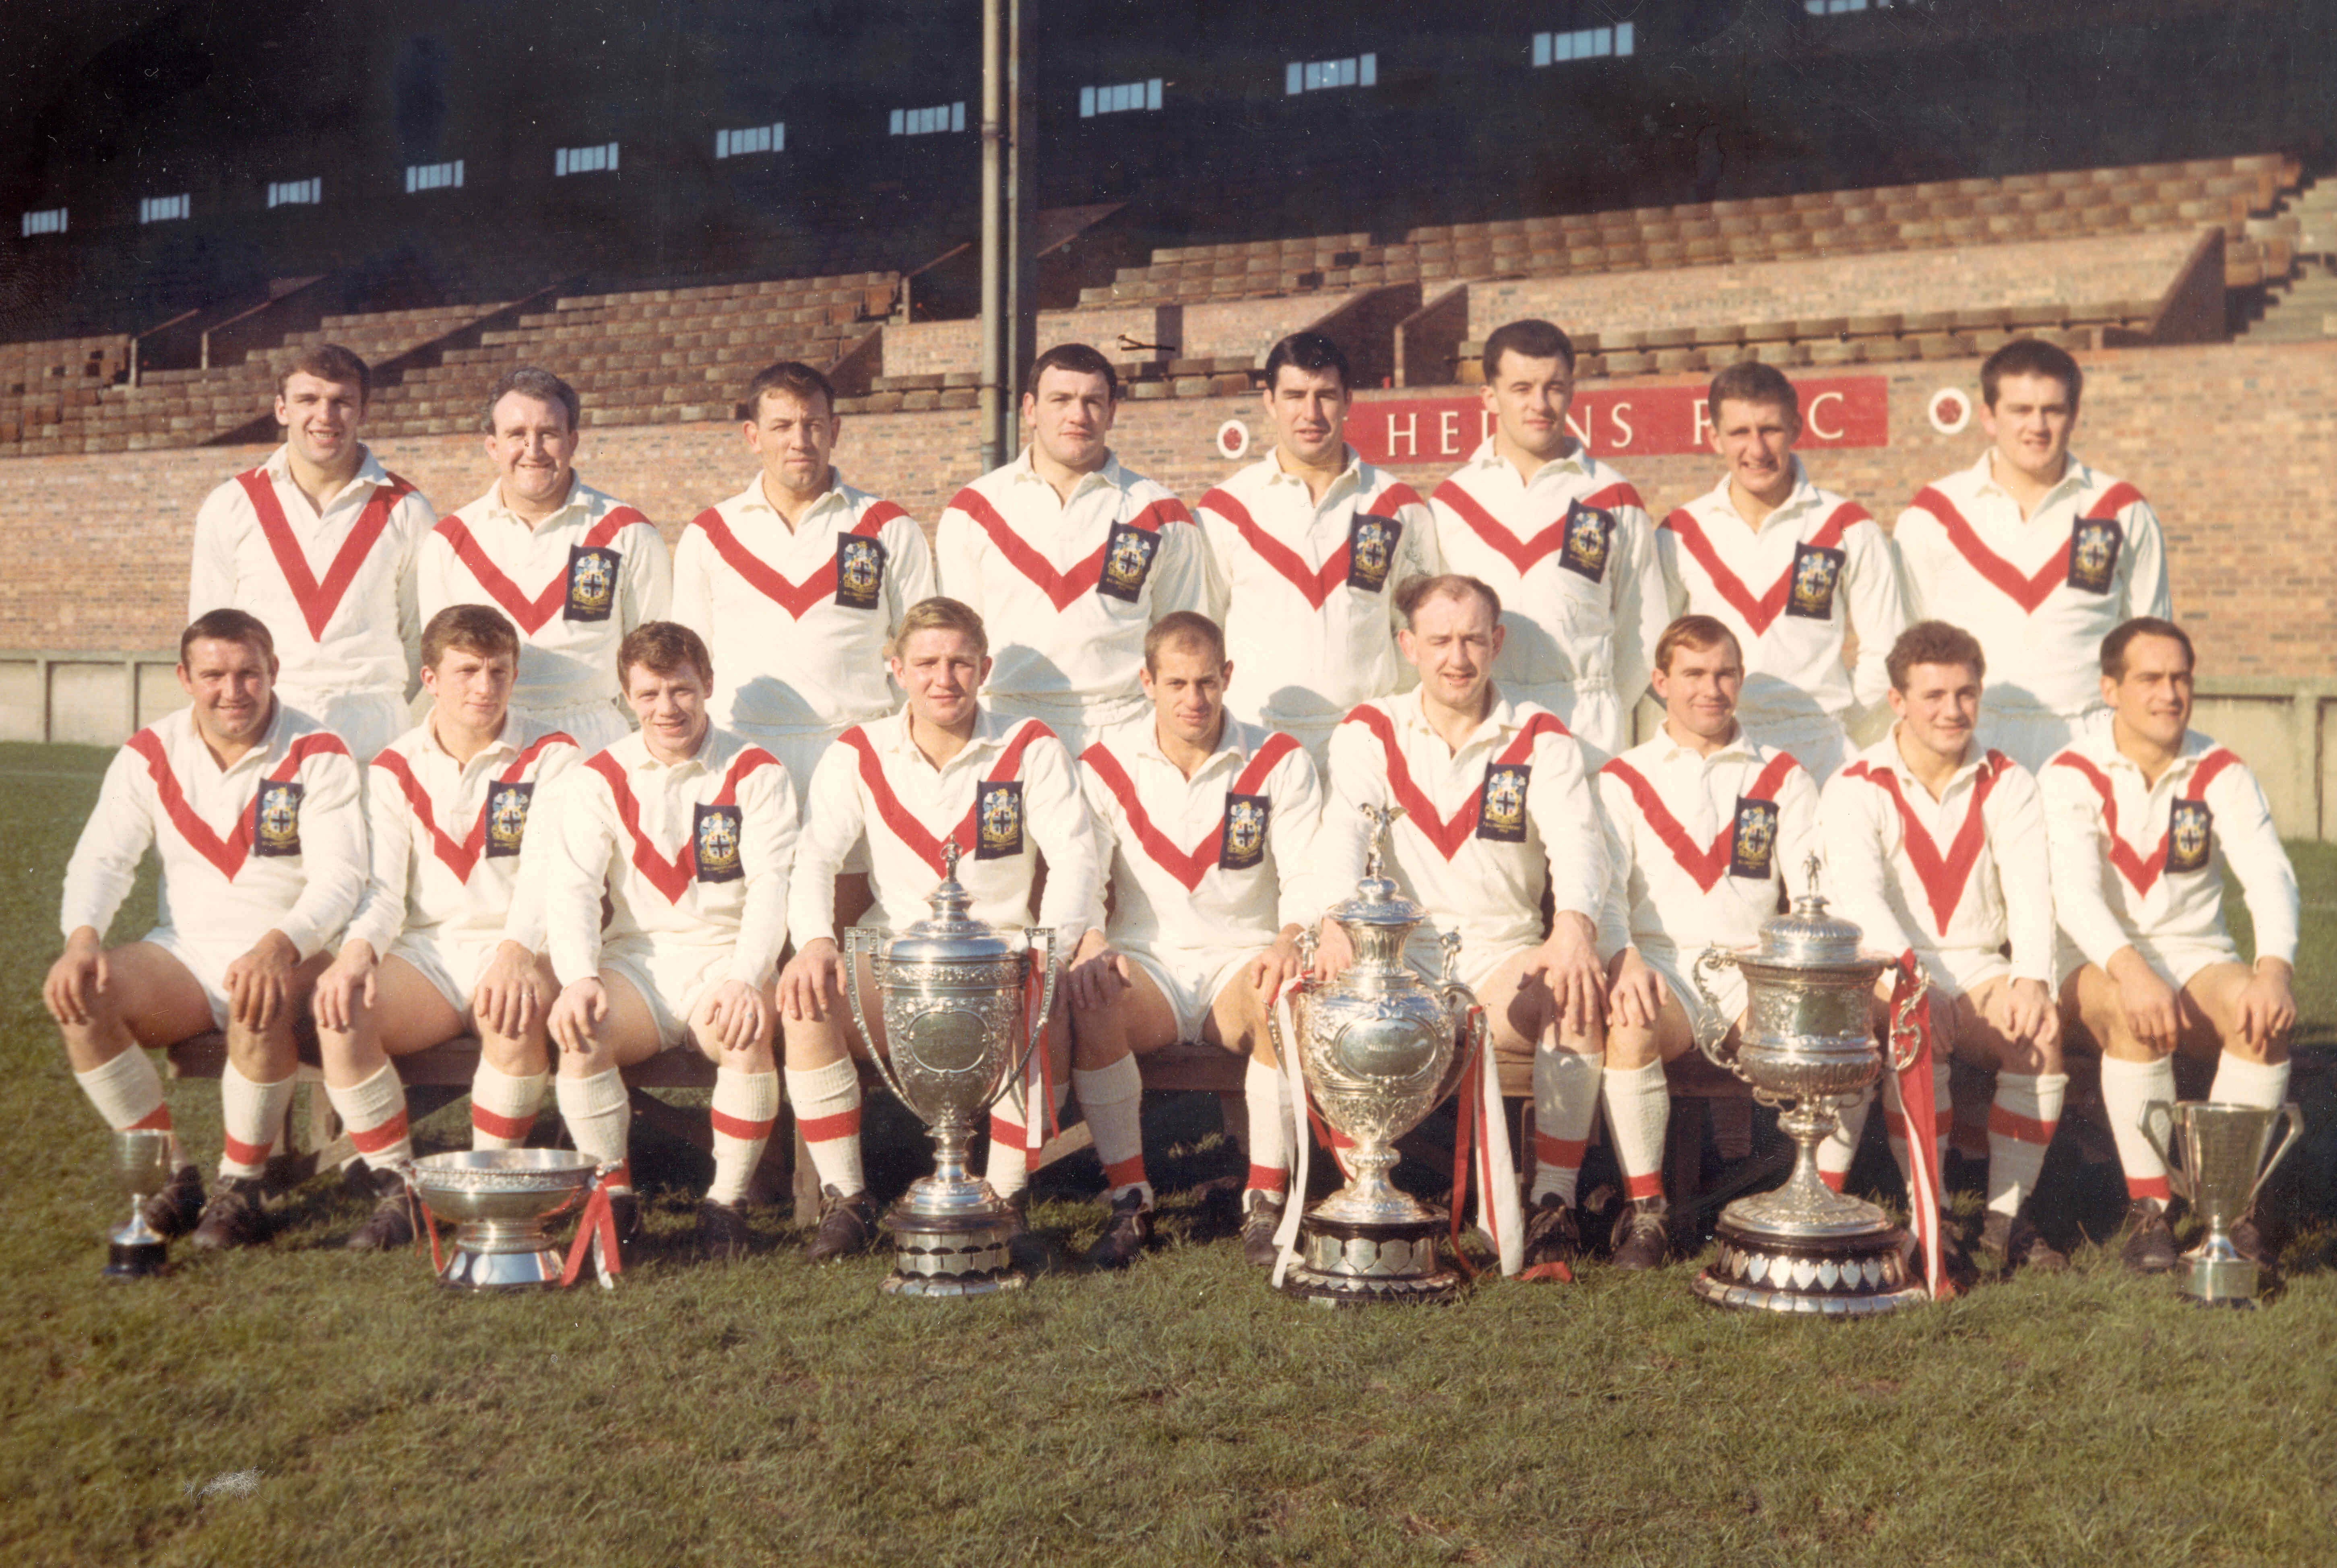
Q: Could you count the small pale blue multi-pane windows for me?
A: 11